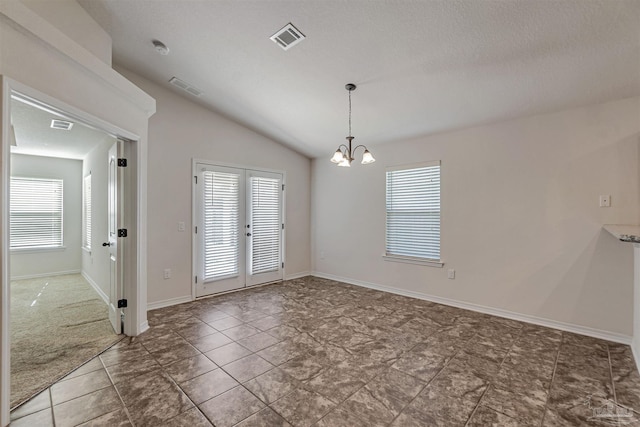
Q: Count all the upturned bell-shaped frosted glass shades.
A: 3